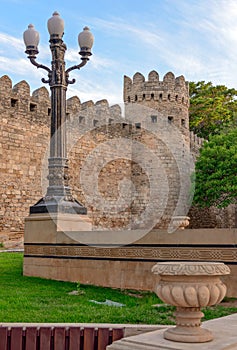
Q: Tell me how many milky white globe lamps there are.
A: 3